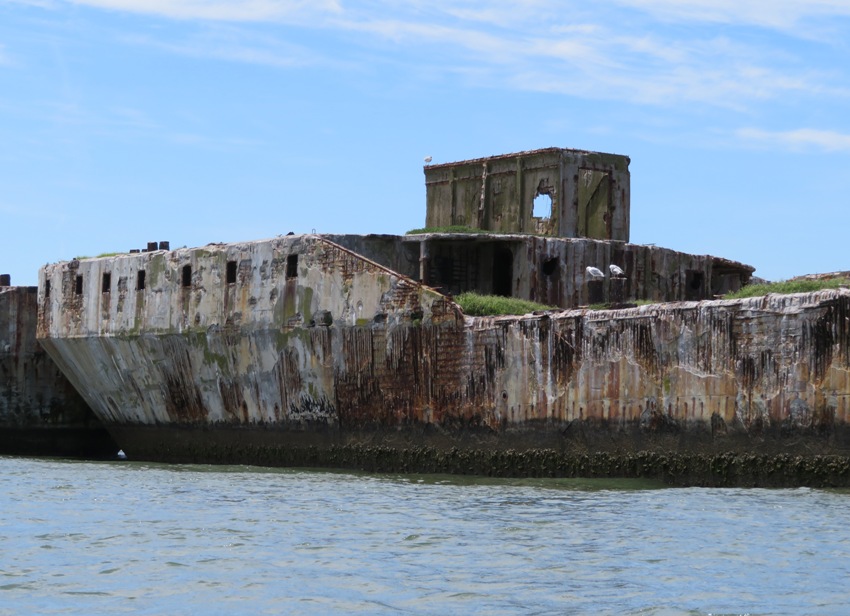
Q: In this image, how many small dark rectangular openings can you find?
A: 7